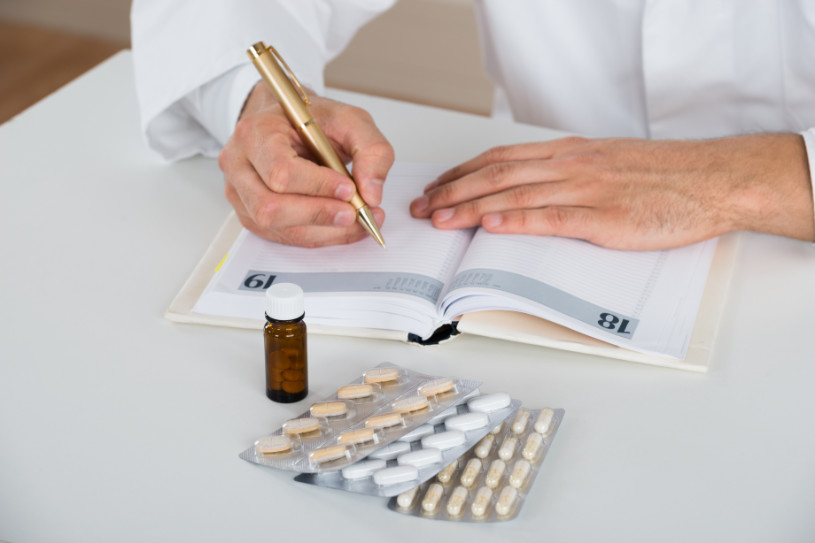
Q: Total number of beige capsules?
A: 15